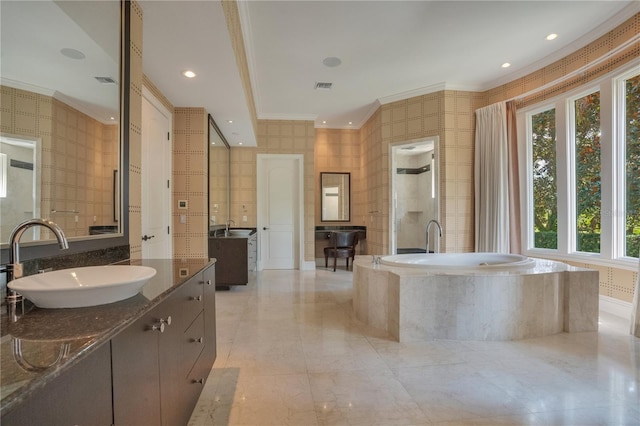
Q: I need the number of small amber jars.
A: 0